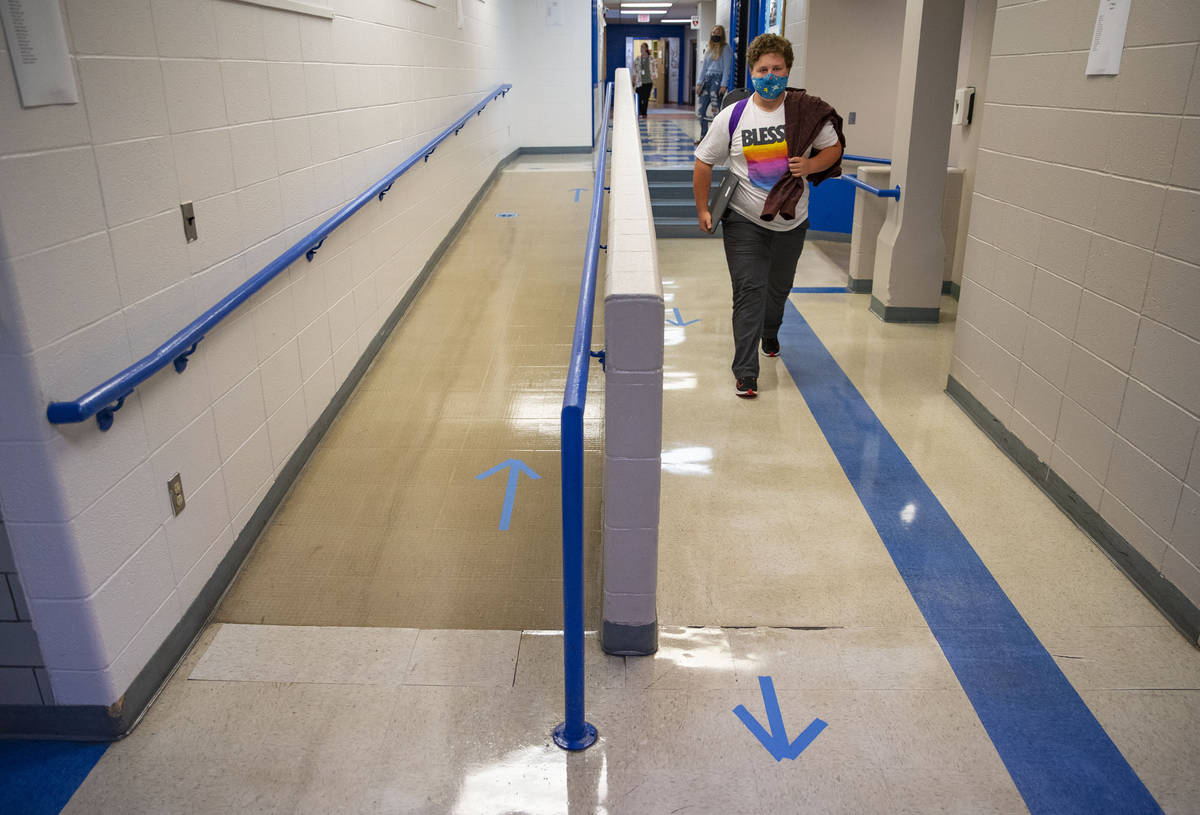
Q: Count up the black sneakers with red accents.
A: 2